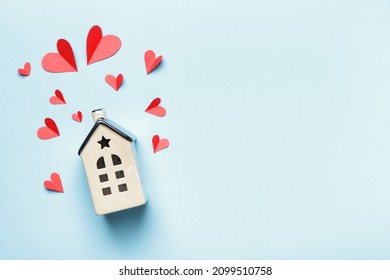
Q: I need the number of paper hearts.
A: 11